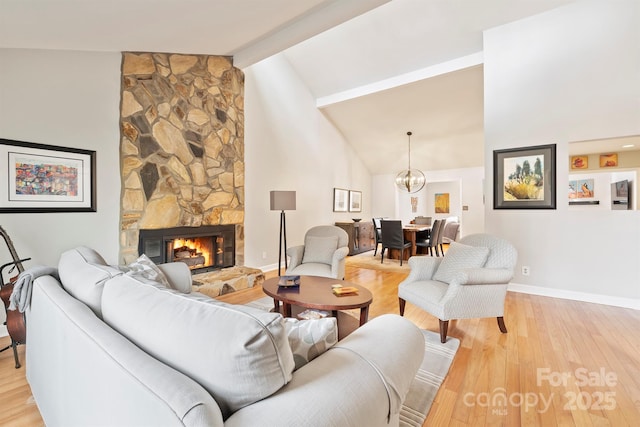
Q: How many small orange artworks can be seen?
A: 2